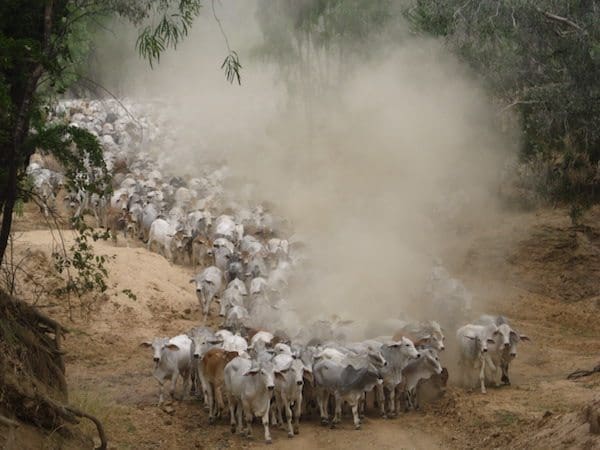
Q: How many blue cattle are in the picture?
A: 0